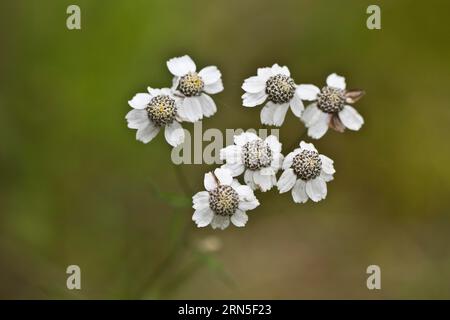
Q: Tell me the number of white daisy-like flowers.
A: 7